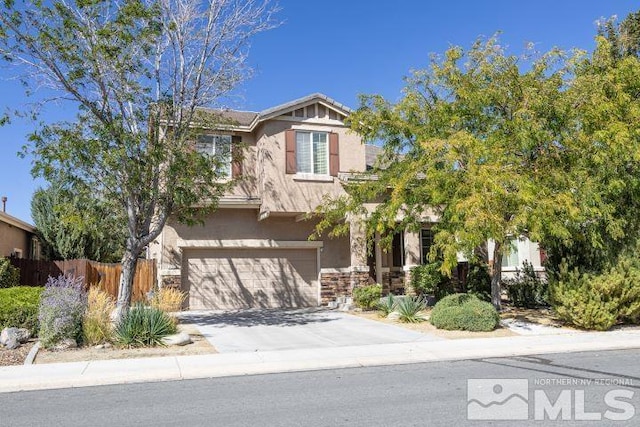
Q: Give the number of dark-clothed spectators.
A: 0